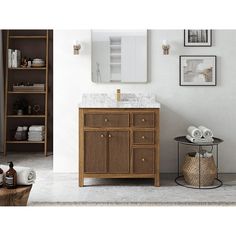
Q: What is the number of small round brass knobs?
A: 6